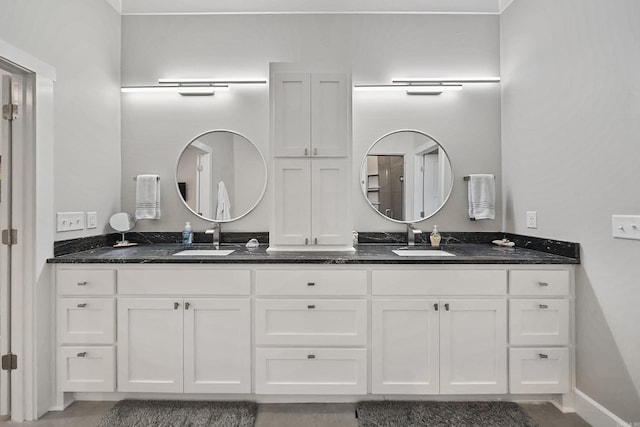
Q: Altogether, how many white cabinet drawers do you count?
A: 9